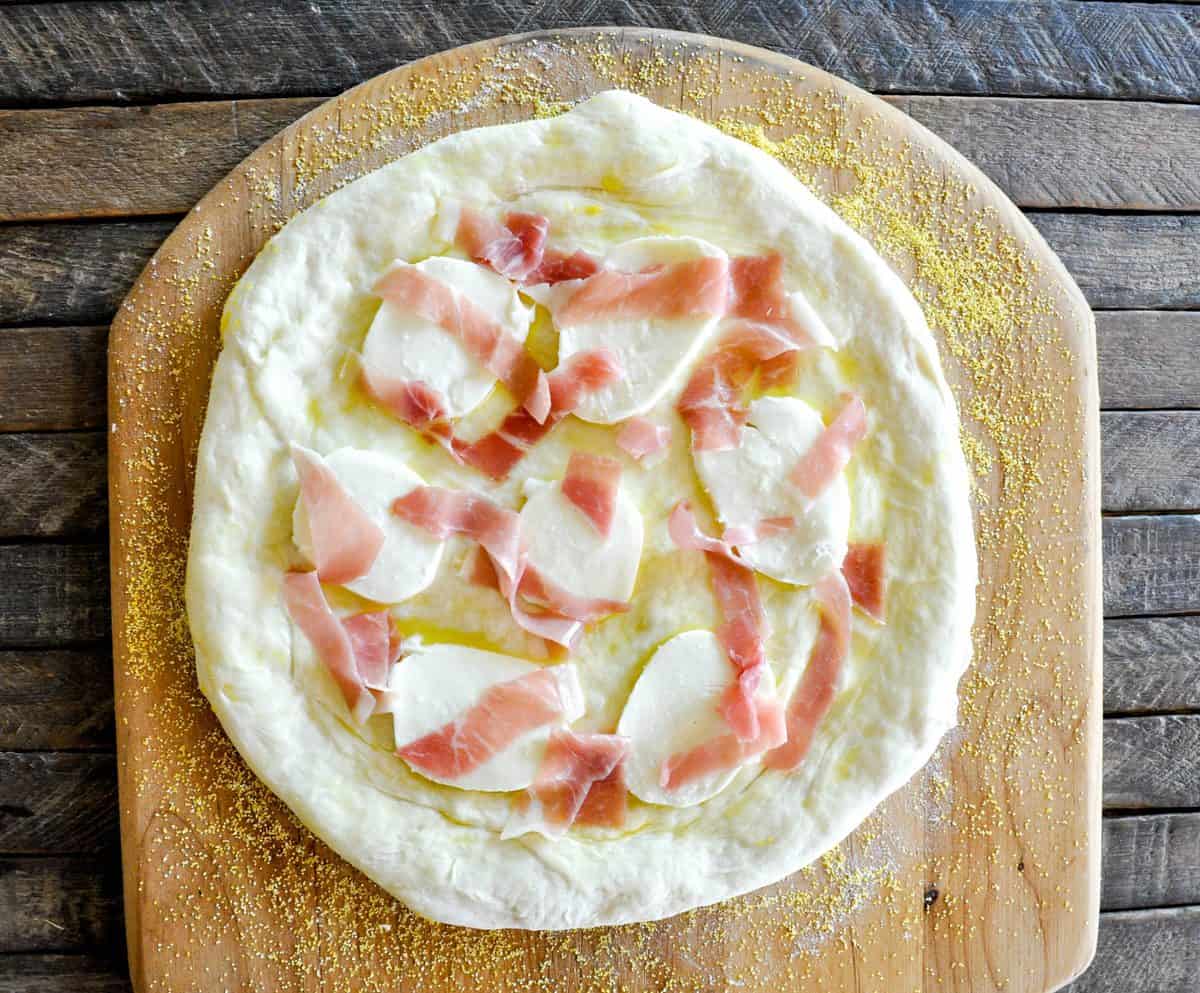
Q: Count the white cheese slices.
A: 7